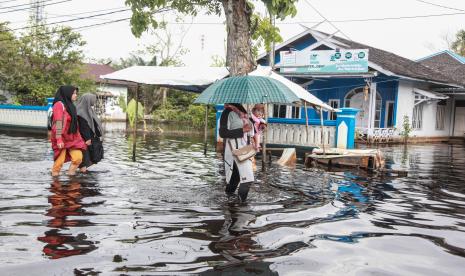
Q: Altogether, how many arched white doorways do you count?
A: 1